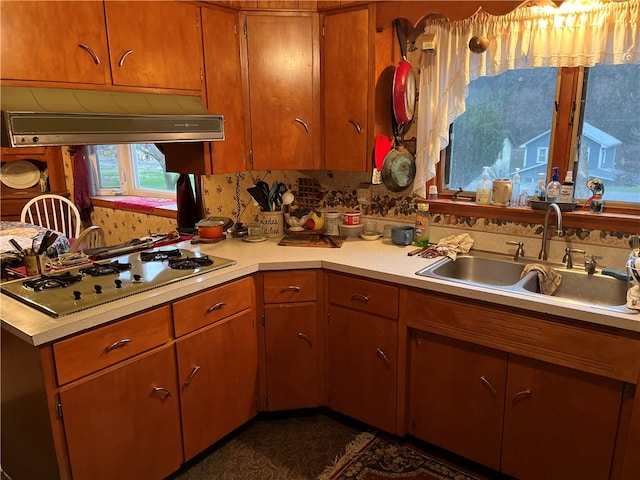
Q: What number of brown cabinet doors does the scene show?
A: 11